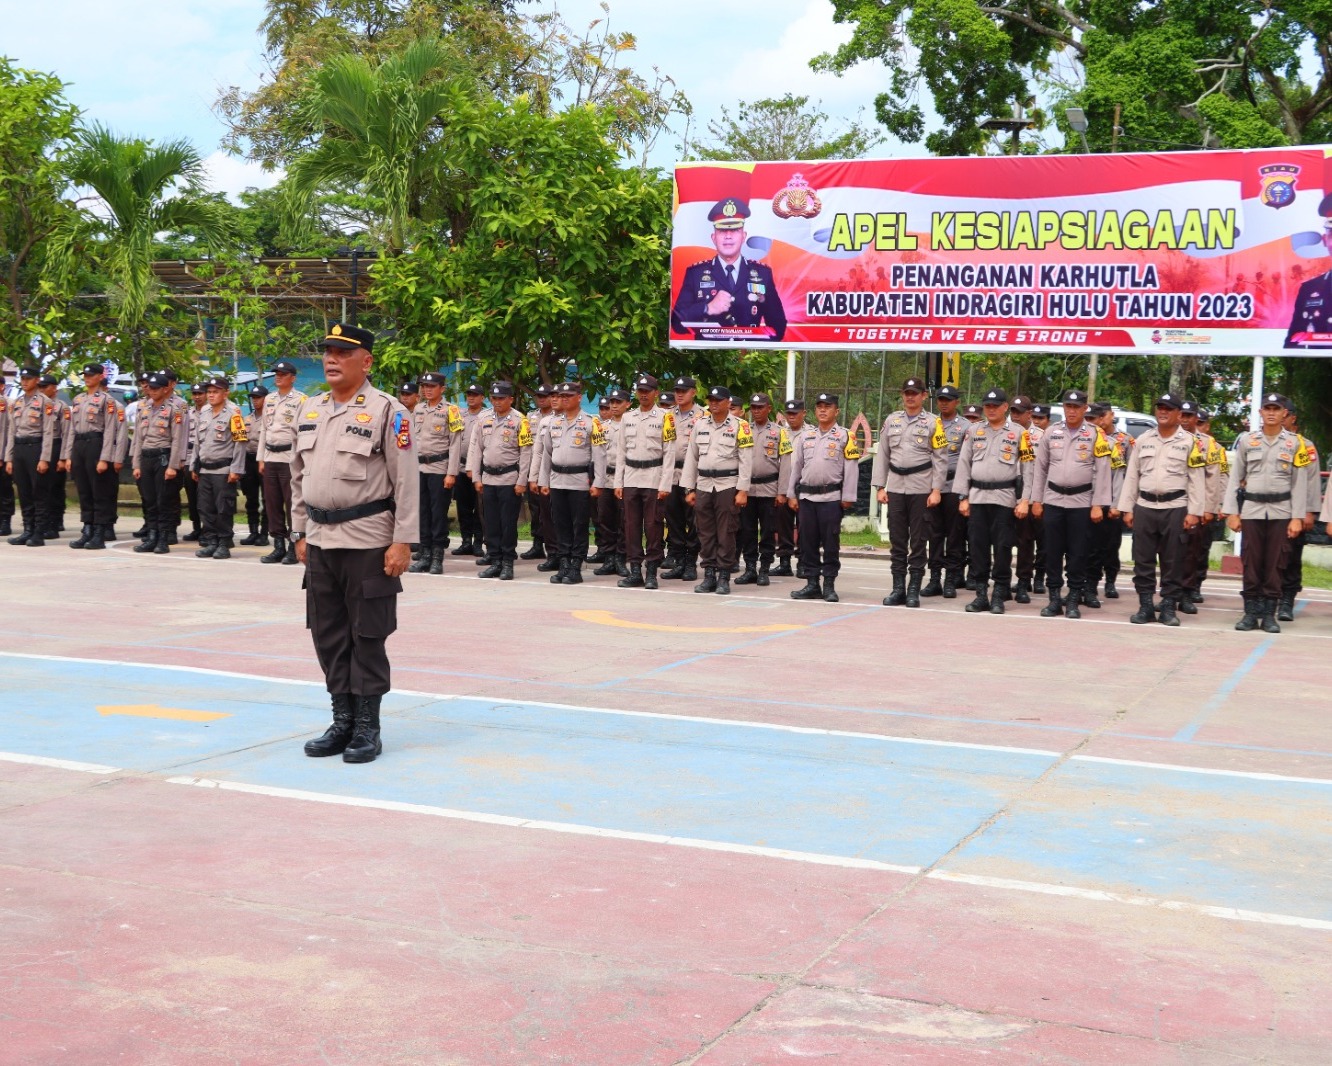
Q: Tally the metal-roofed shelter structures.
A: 1